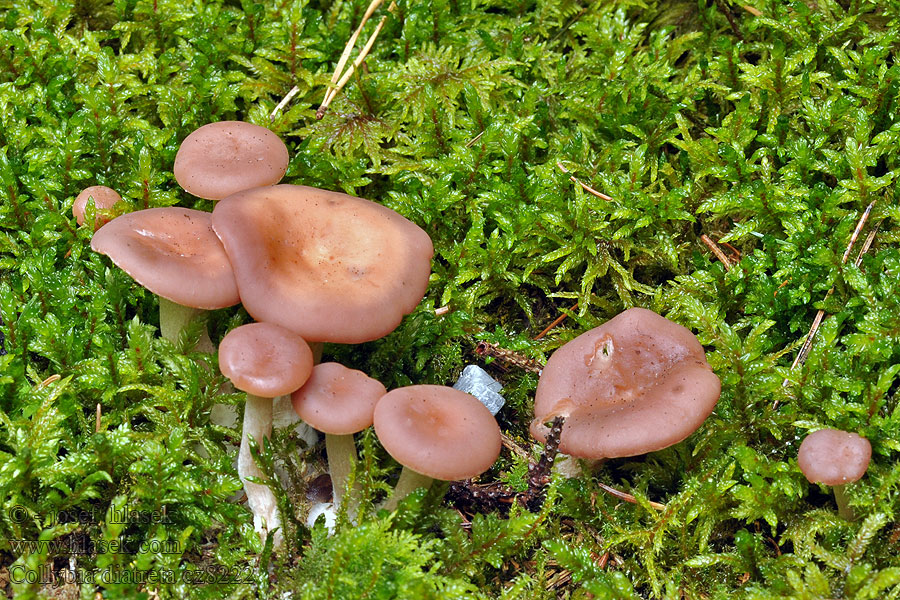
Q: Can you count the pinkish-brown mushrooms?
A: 9